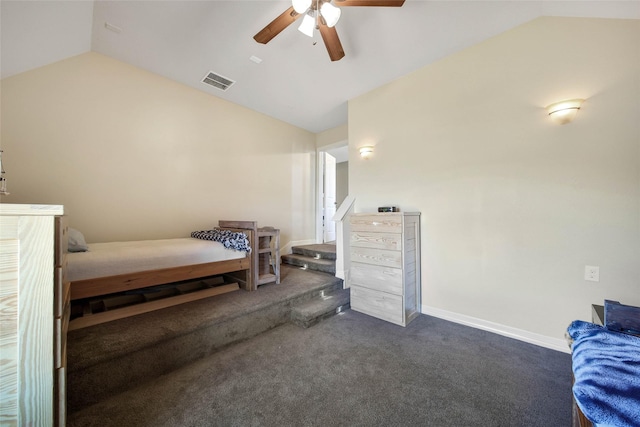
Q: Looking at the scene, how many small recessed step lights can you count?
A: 4